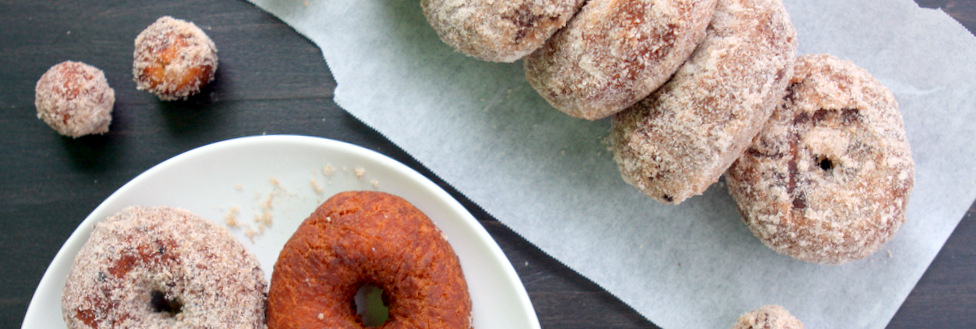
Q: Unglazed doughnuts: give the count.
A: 1